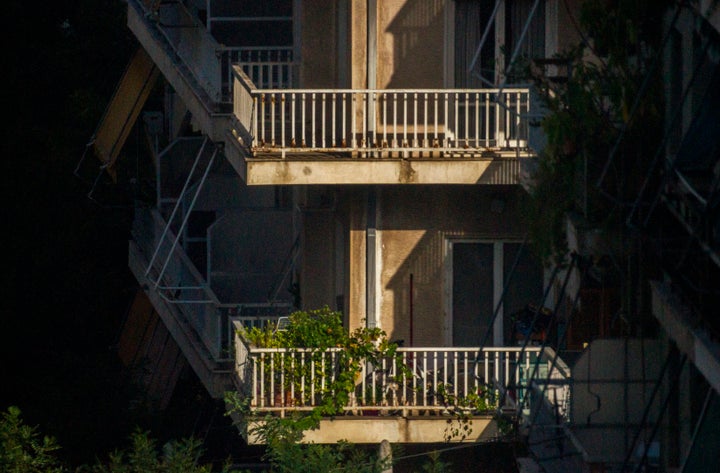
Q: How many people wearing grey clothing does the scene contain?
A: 0